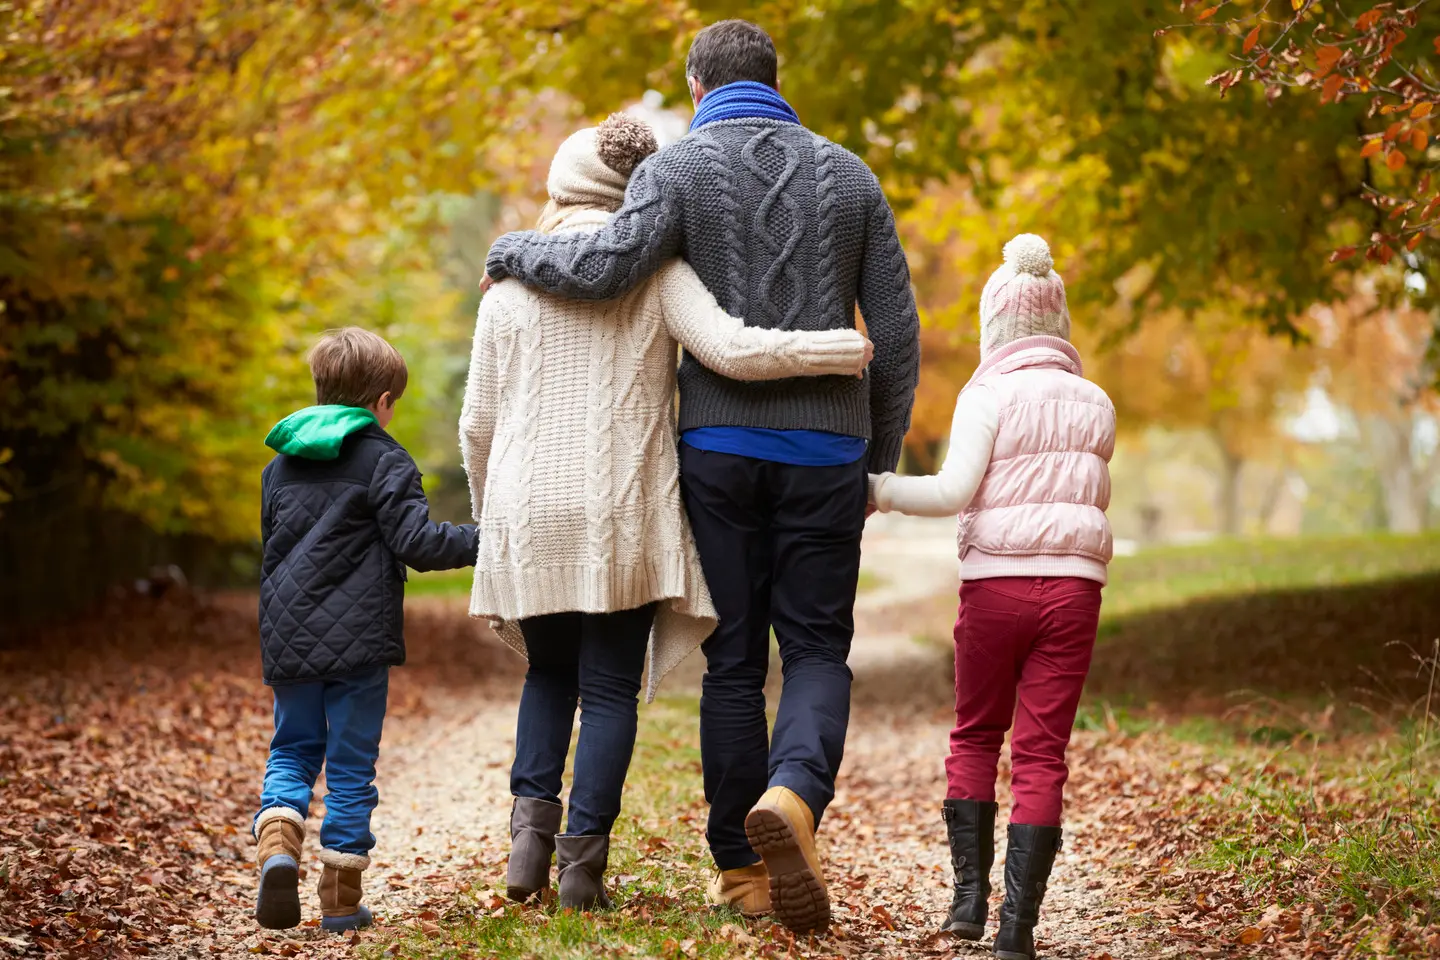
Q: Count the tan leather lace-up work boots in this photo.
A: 2